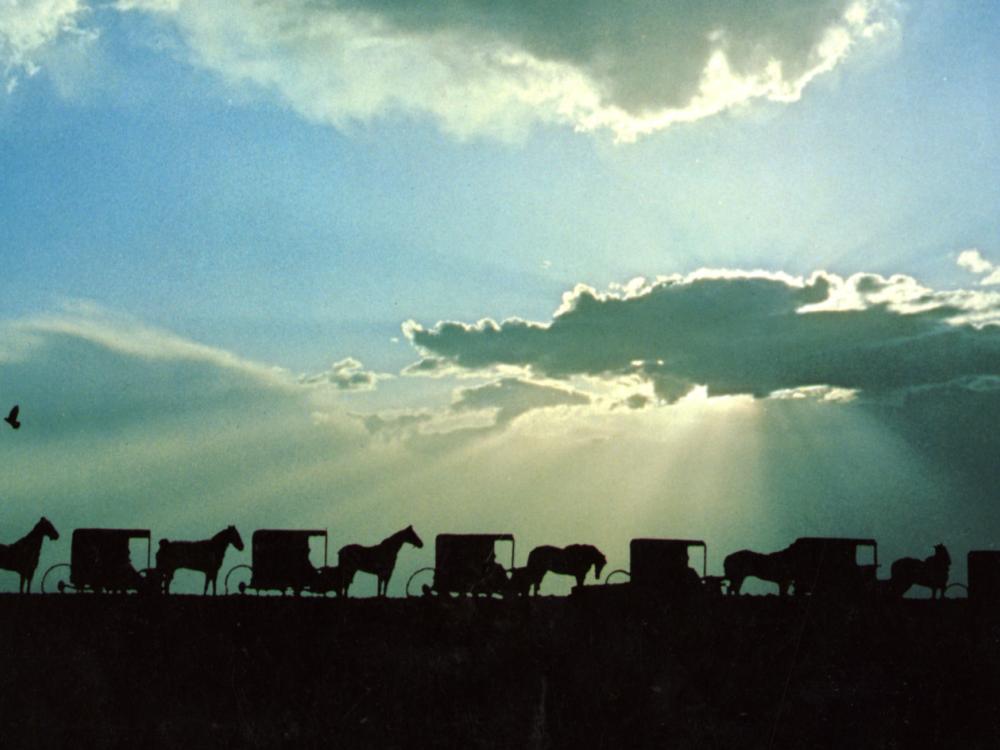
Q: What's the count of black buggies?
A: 6